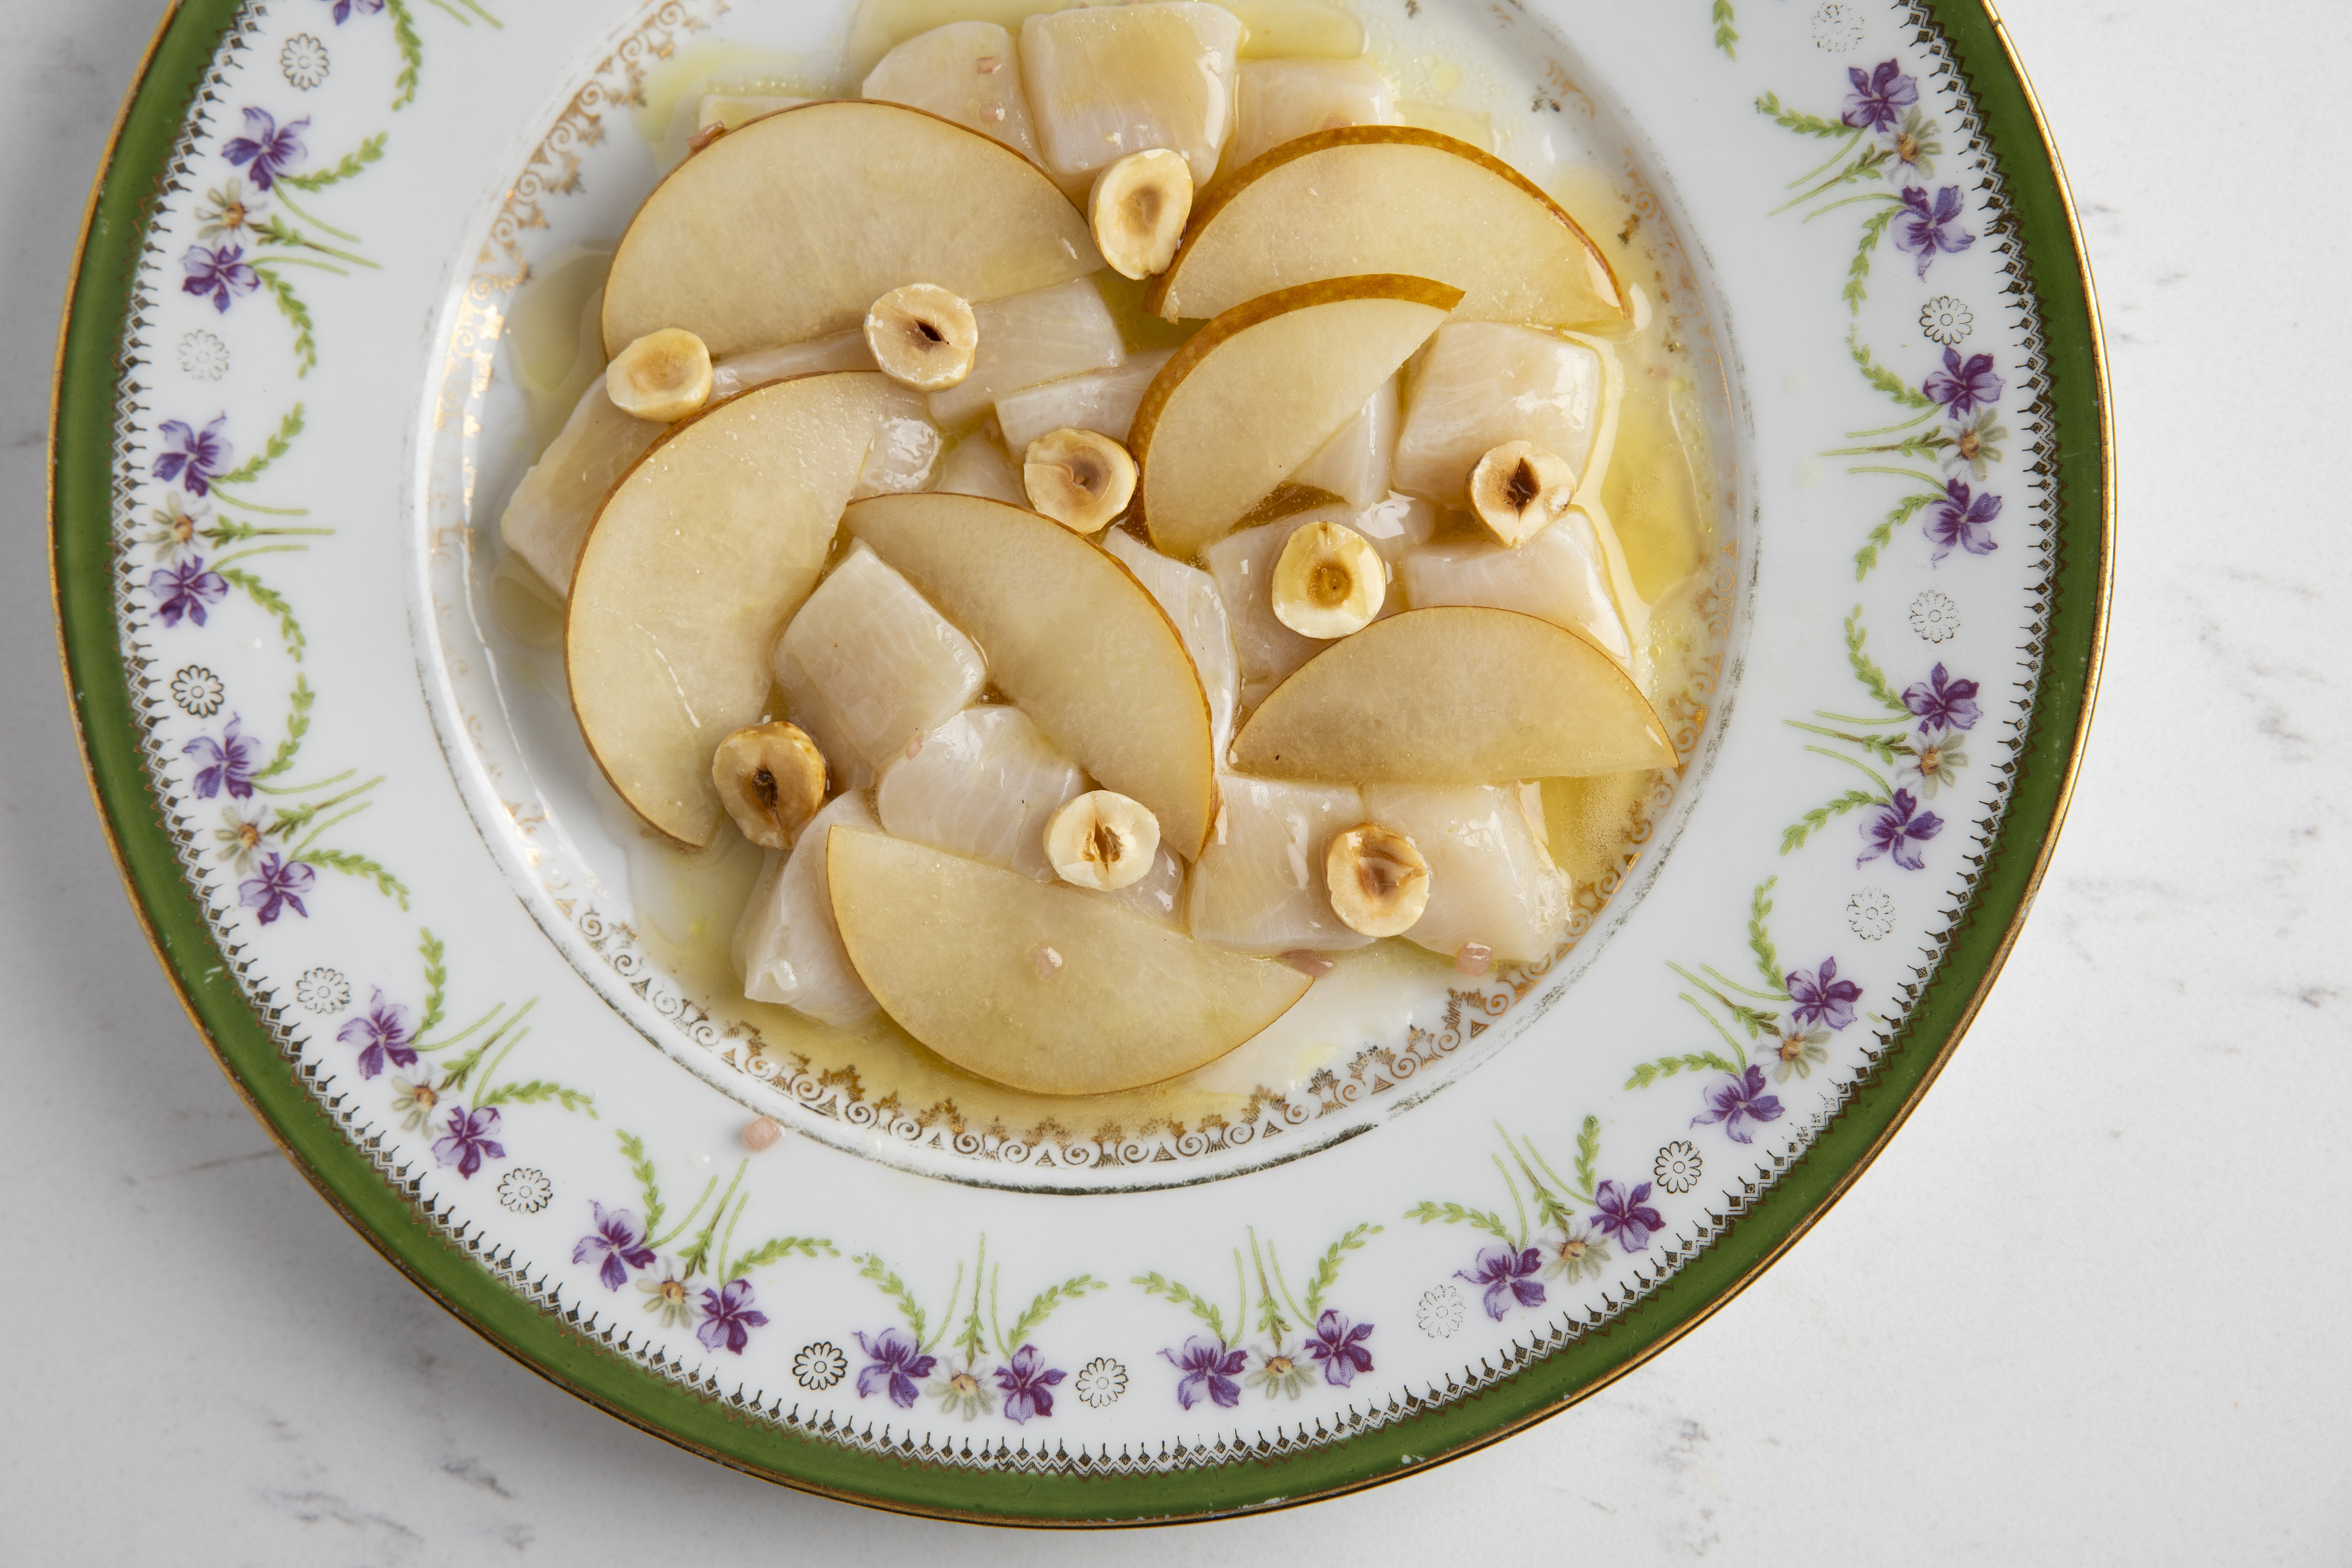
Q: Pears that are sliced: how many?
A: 7